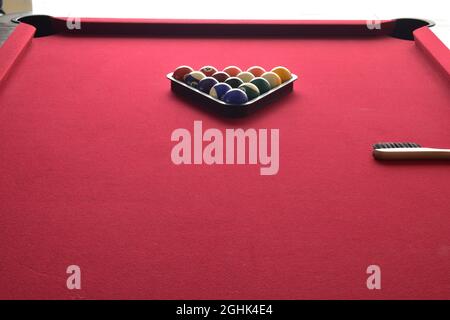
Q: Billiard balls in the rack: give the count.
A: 15